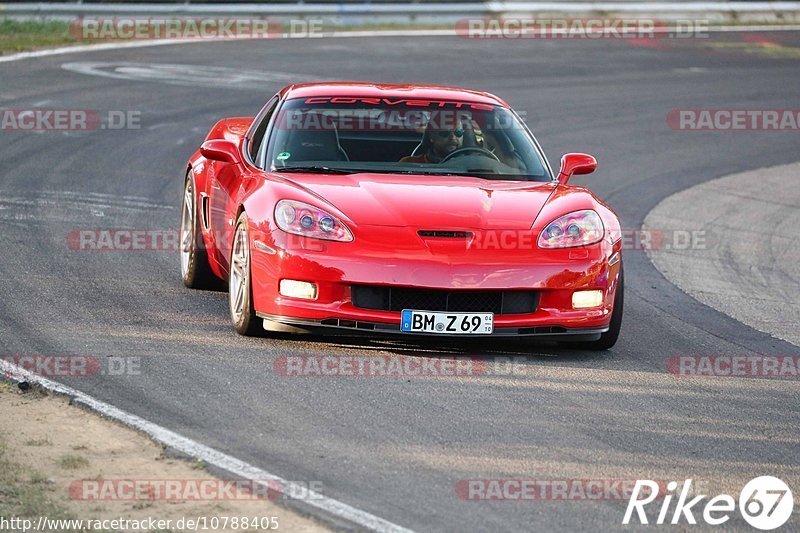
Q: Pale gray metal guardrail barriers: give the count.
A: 1